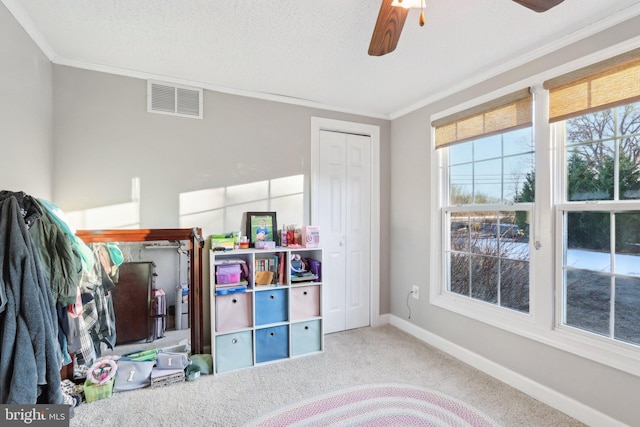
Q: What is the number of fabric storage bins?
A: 6